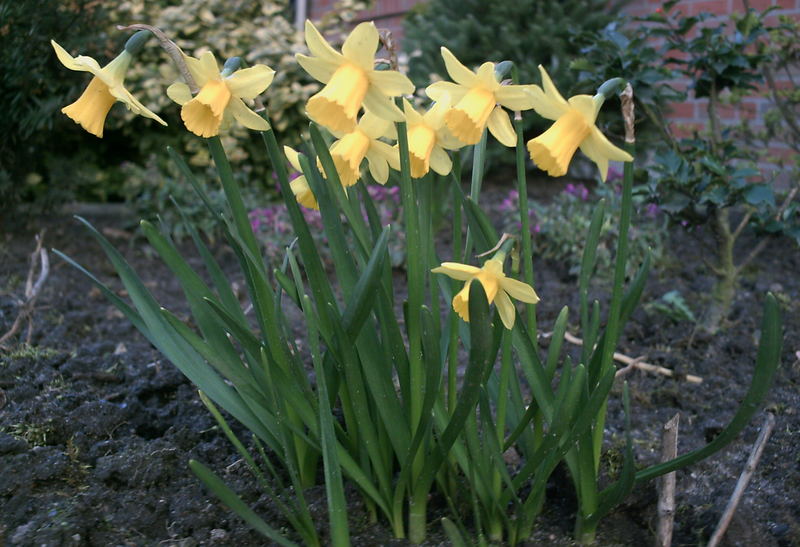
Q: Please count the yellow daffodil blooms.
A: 9